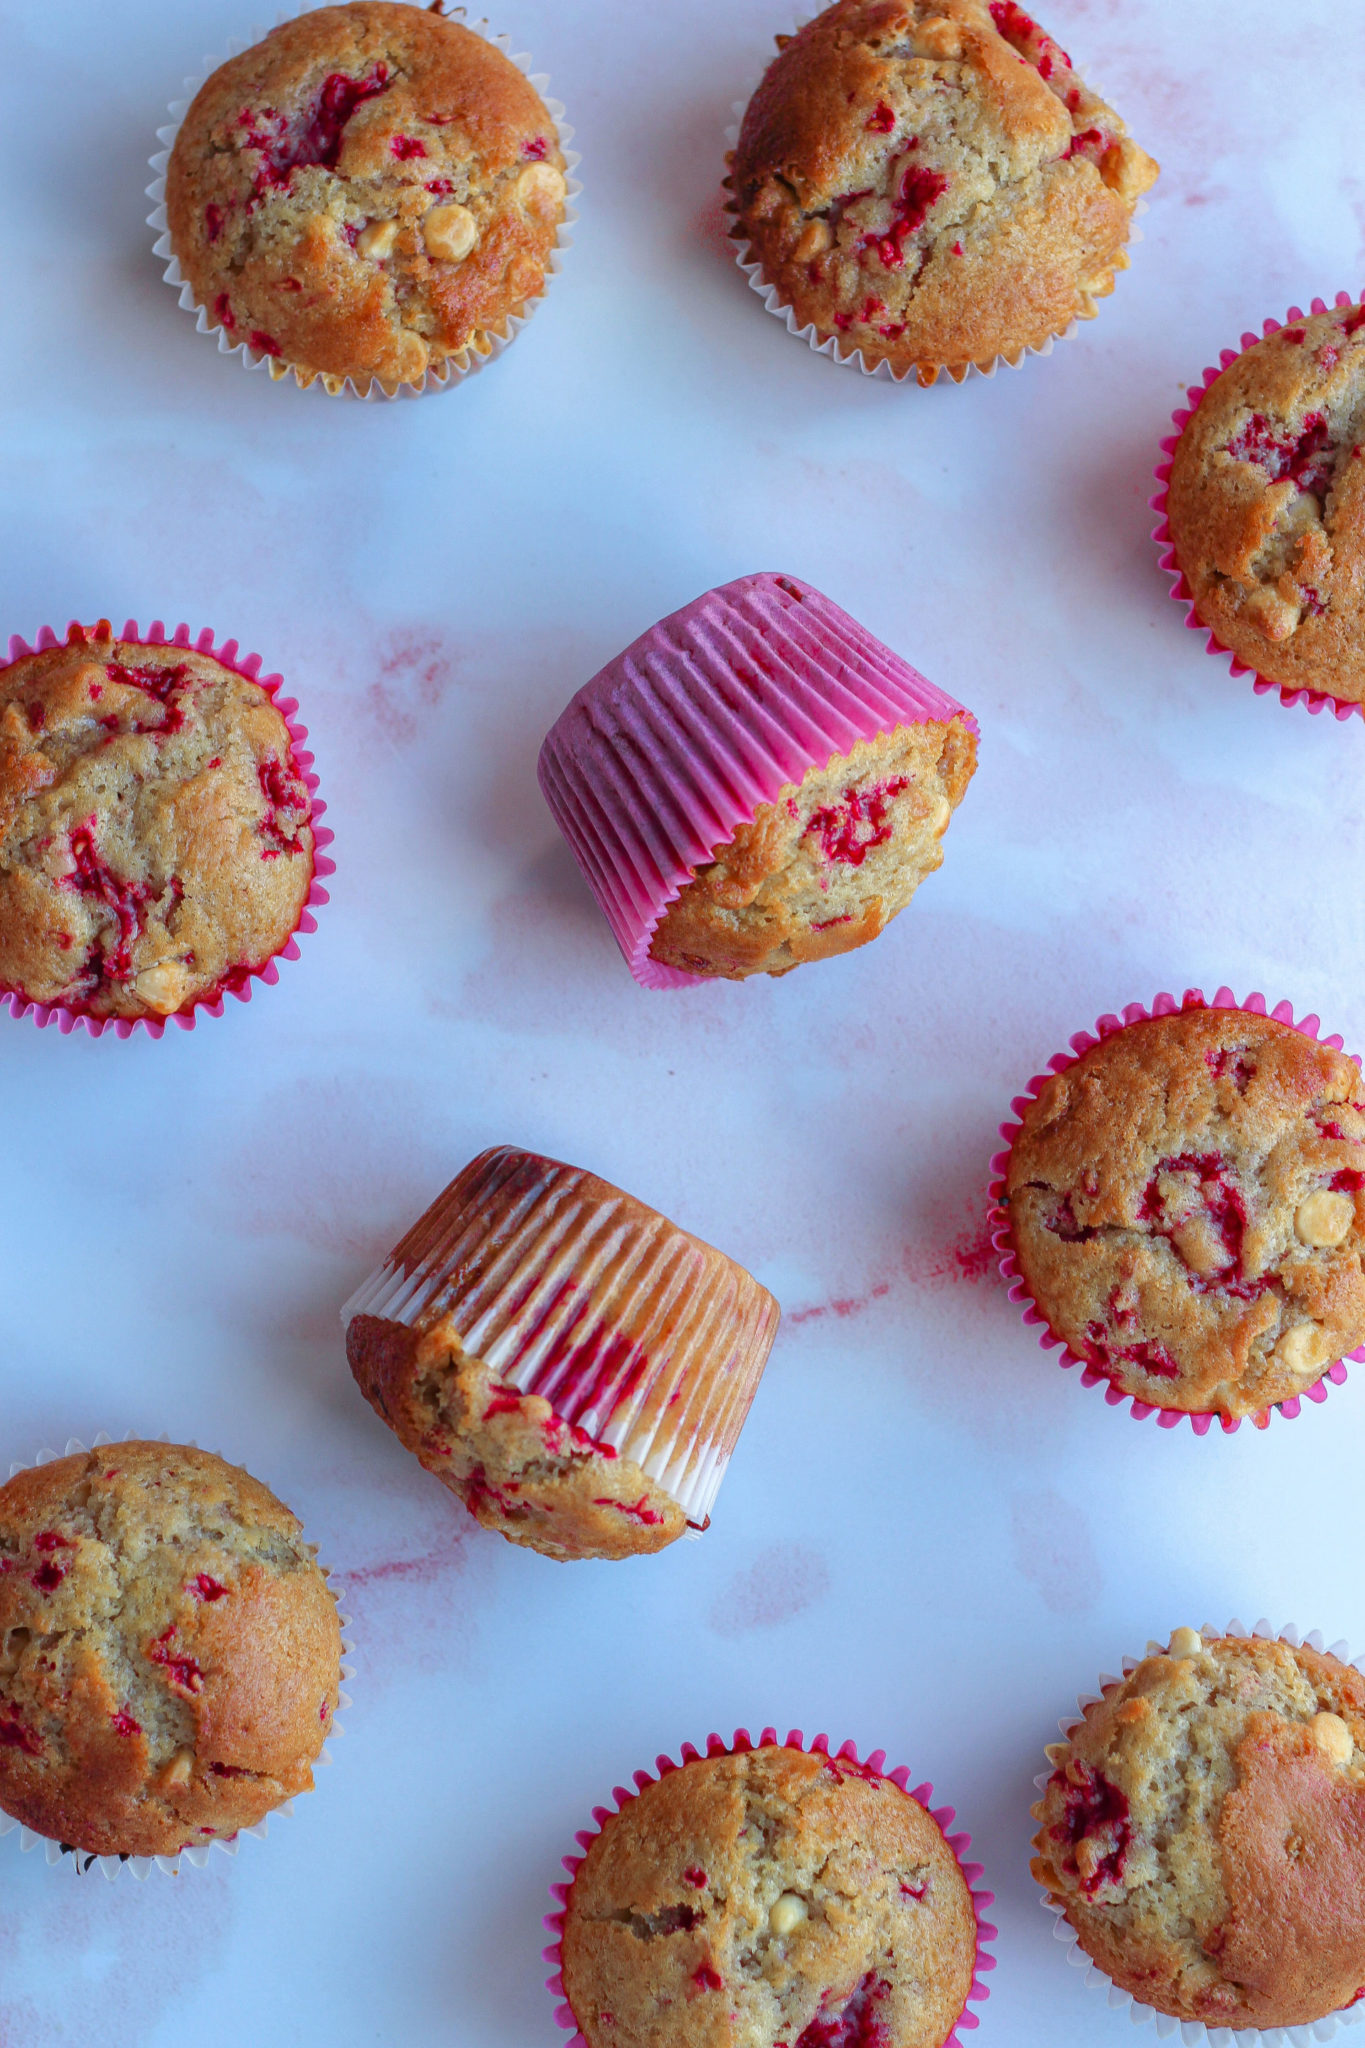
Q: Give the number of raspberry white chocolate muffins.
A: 10